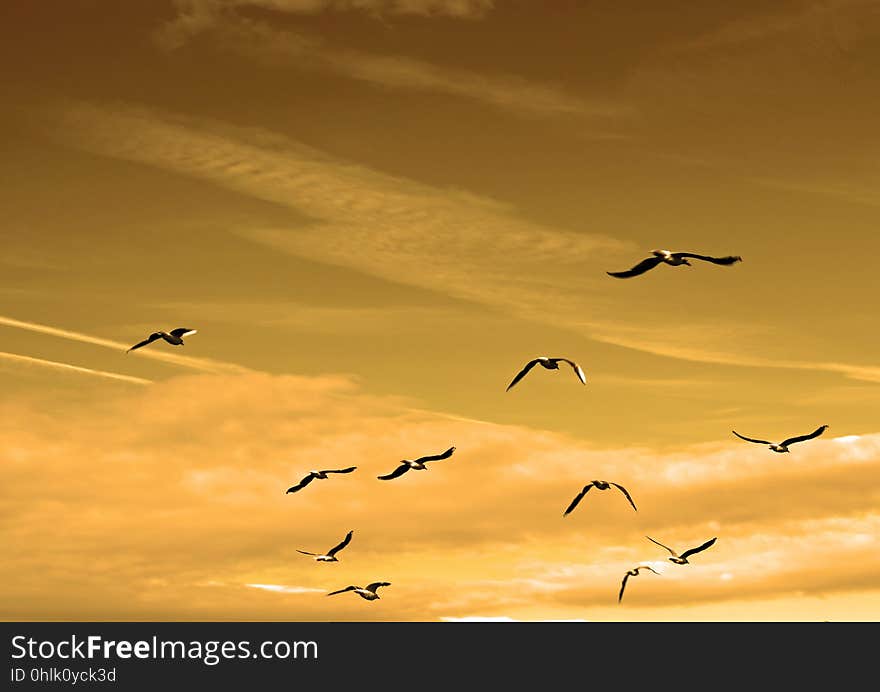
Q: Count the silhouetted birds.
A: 11